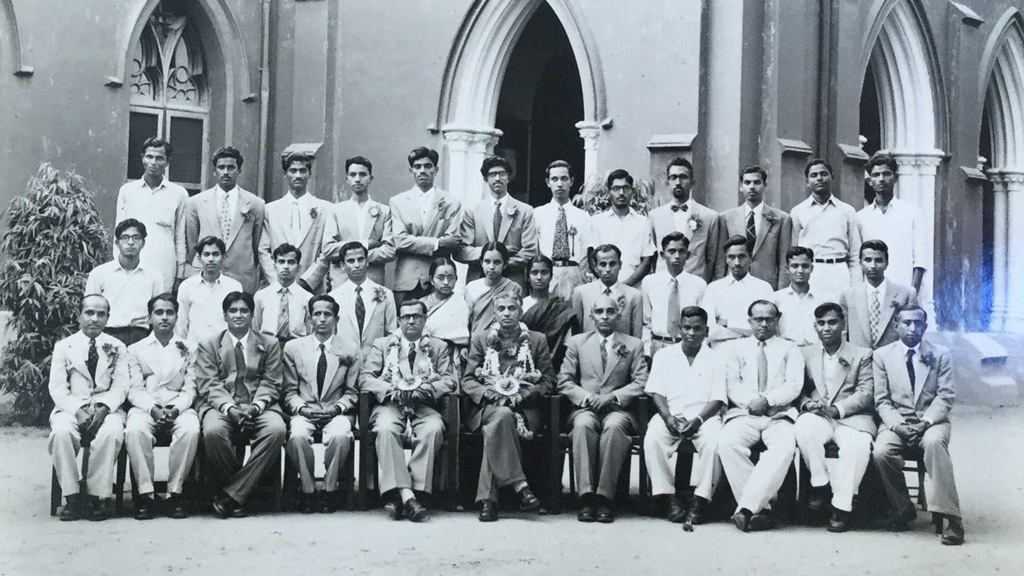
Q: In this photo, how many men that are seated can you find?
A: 11